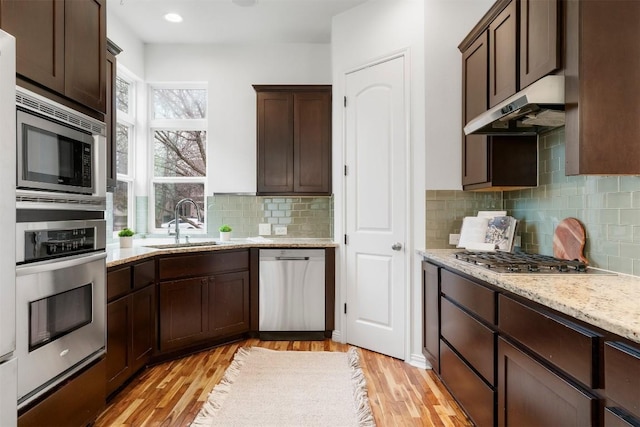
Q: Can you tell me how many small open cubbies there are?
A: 0